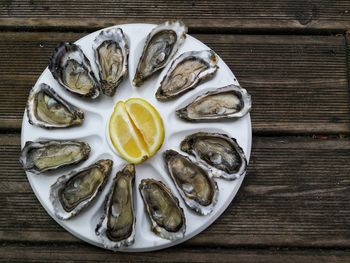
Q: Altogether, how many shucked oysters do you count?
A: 12